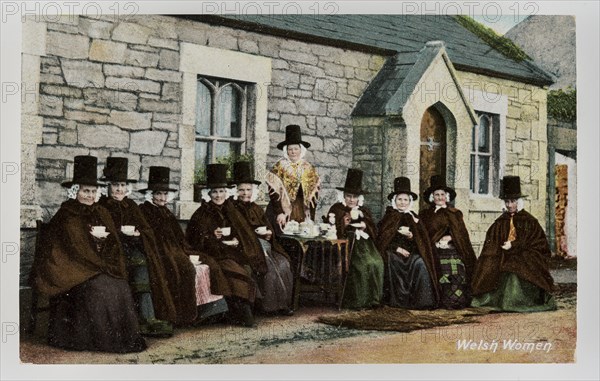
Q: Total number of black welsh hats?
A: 10